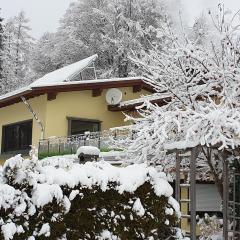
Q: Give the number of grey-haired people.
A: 0